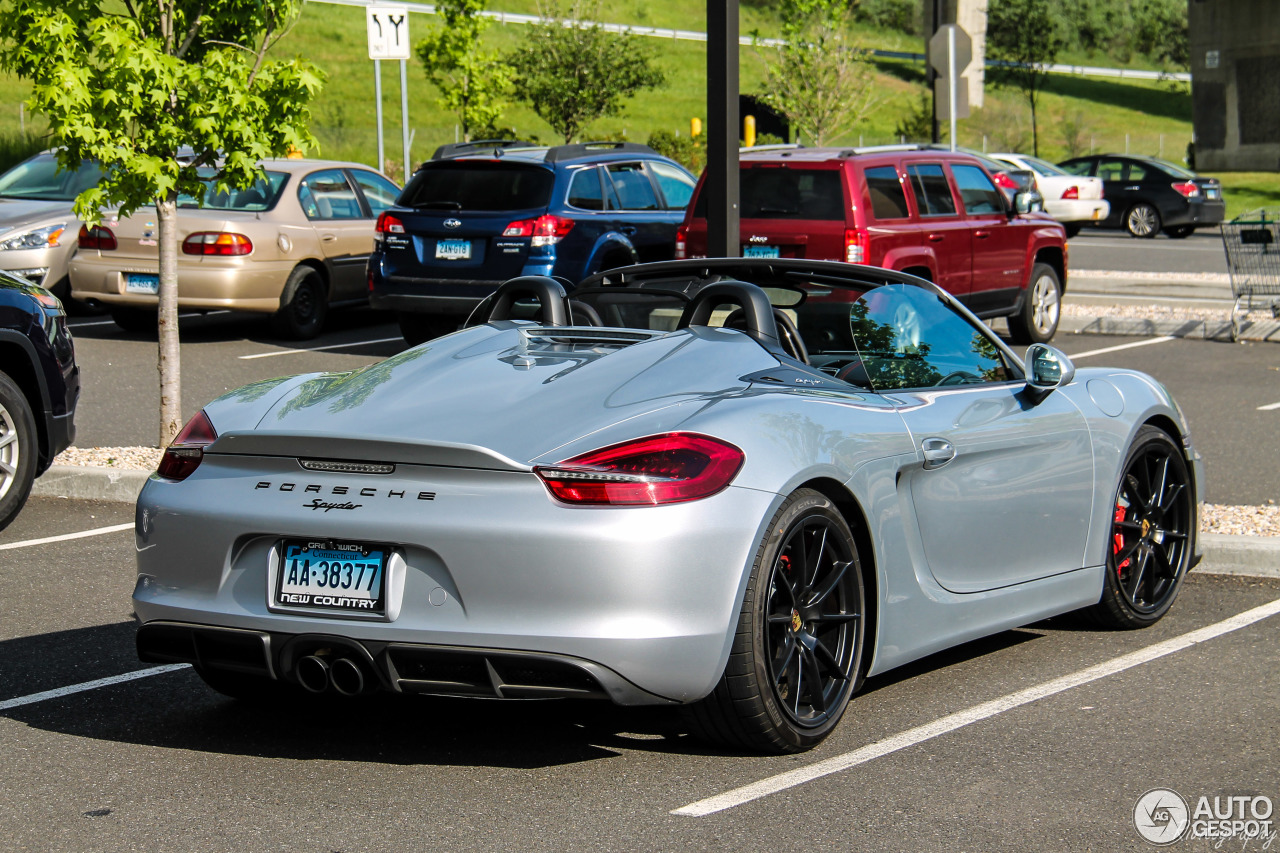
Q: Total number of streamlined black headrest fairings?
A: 2